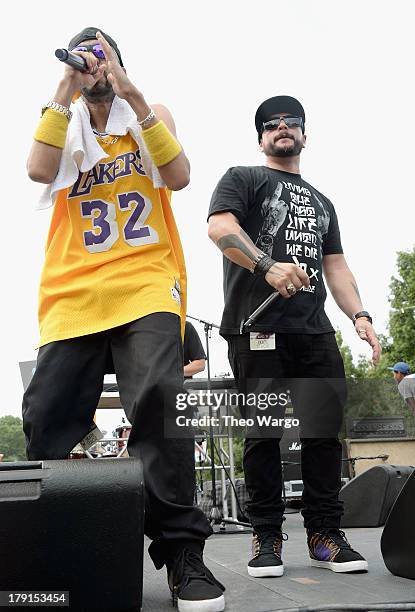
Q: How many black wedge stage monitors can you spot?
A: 3